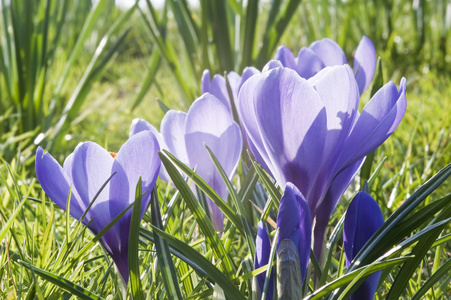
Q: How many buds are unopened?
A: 3